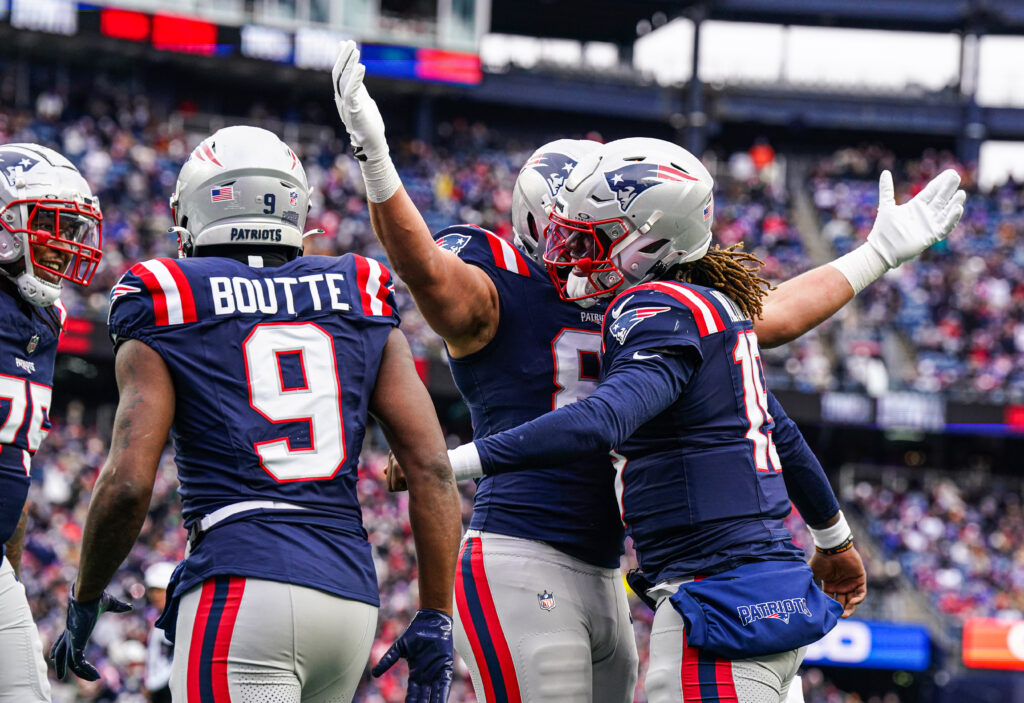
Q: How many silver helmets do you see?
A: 4